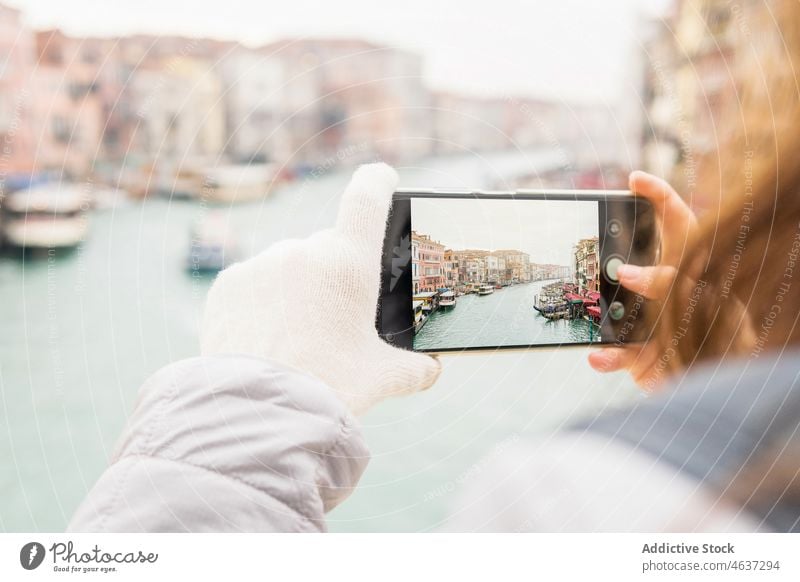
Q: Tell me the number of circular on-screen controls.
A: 3